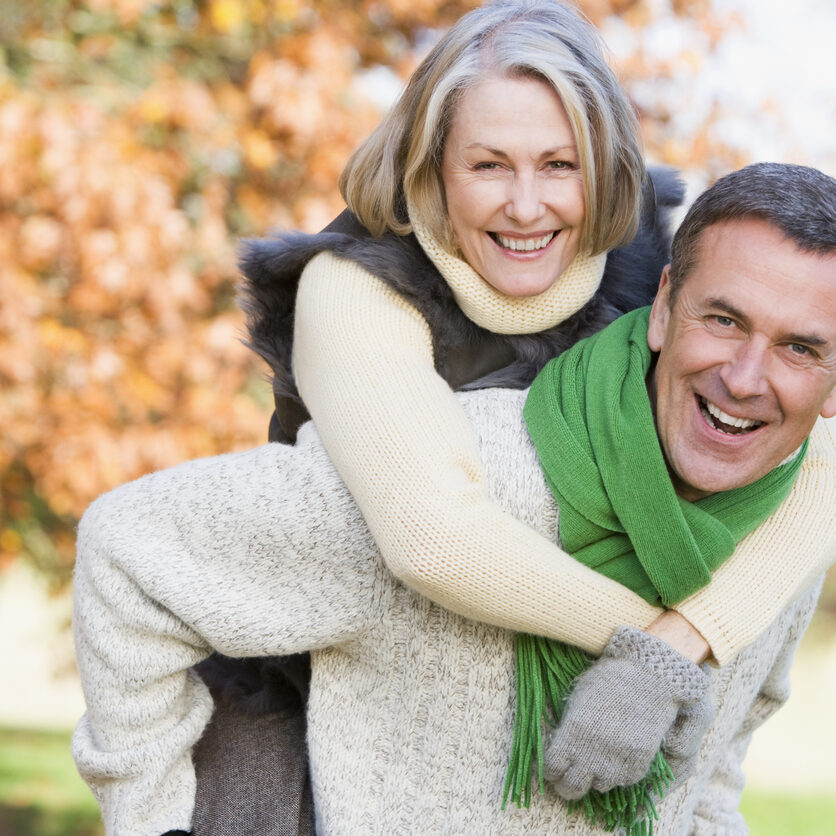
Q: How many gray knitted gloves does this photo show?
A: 2